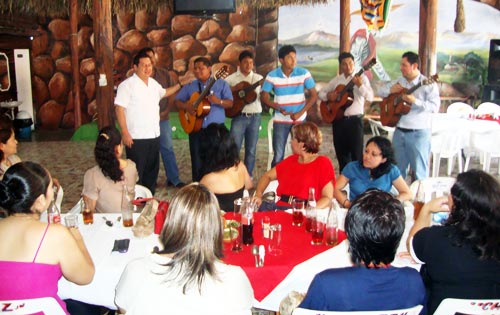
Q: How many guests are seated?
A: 9